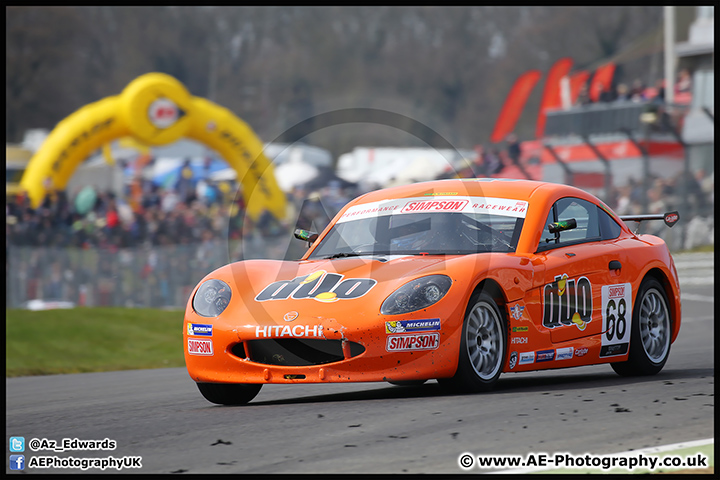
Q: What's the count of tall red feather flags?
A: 4